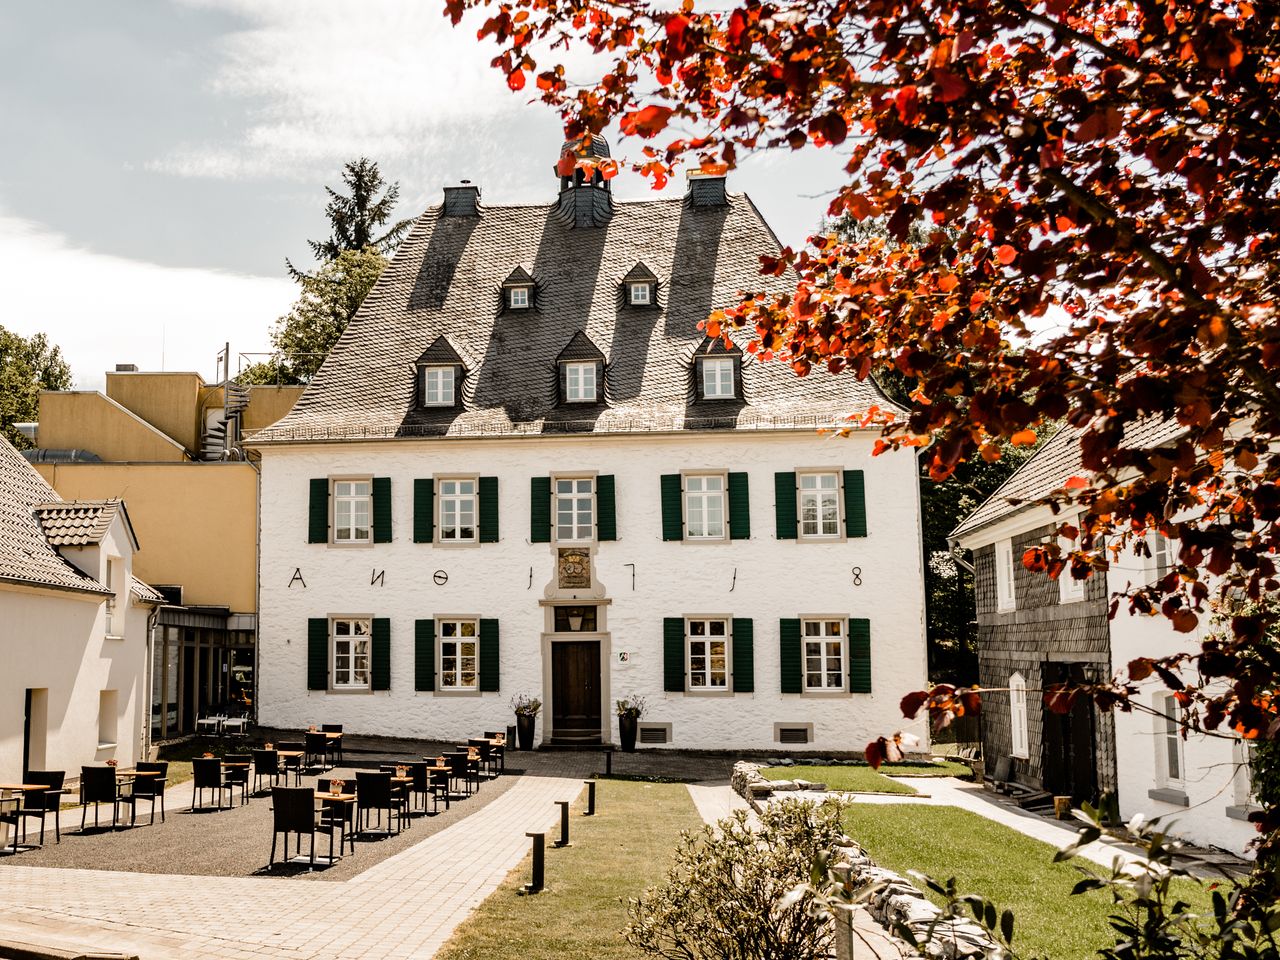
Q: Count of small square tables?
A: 10